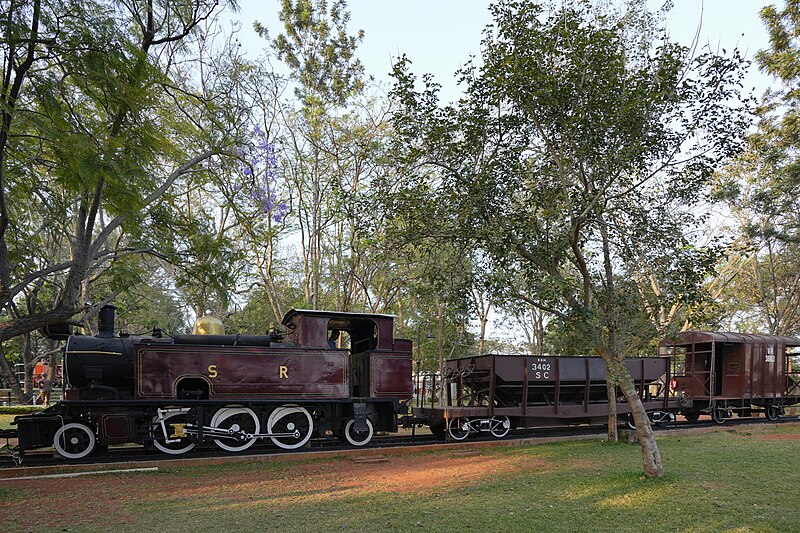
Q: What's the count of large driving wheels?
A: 3